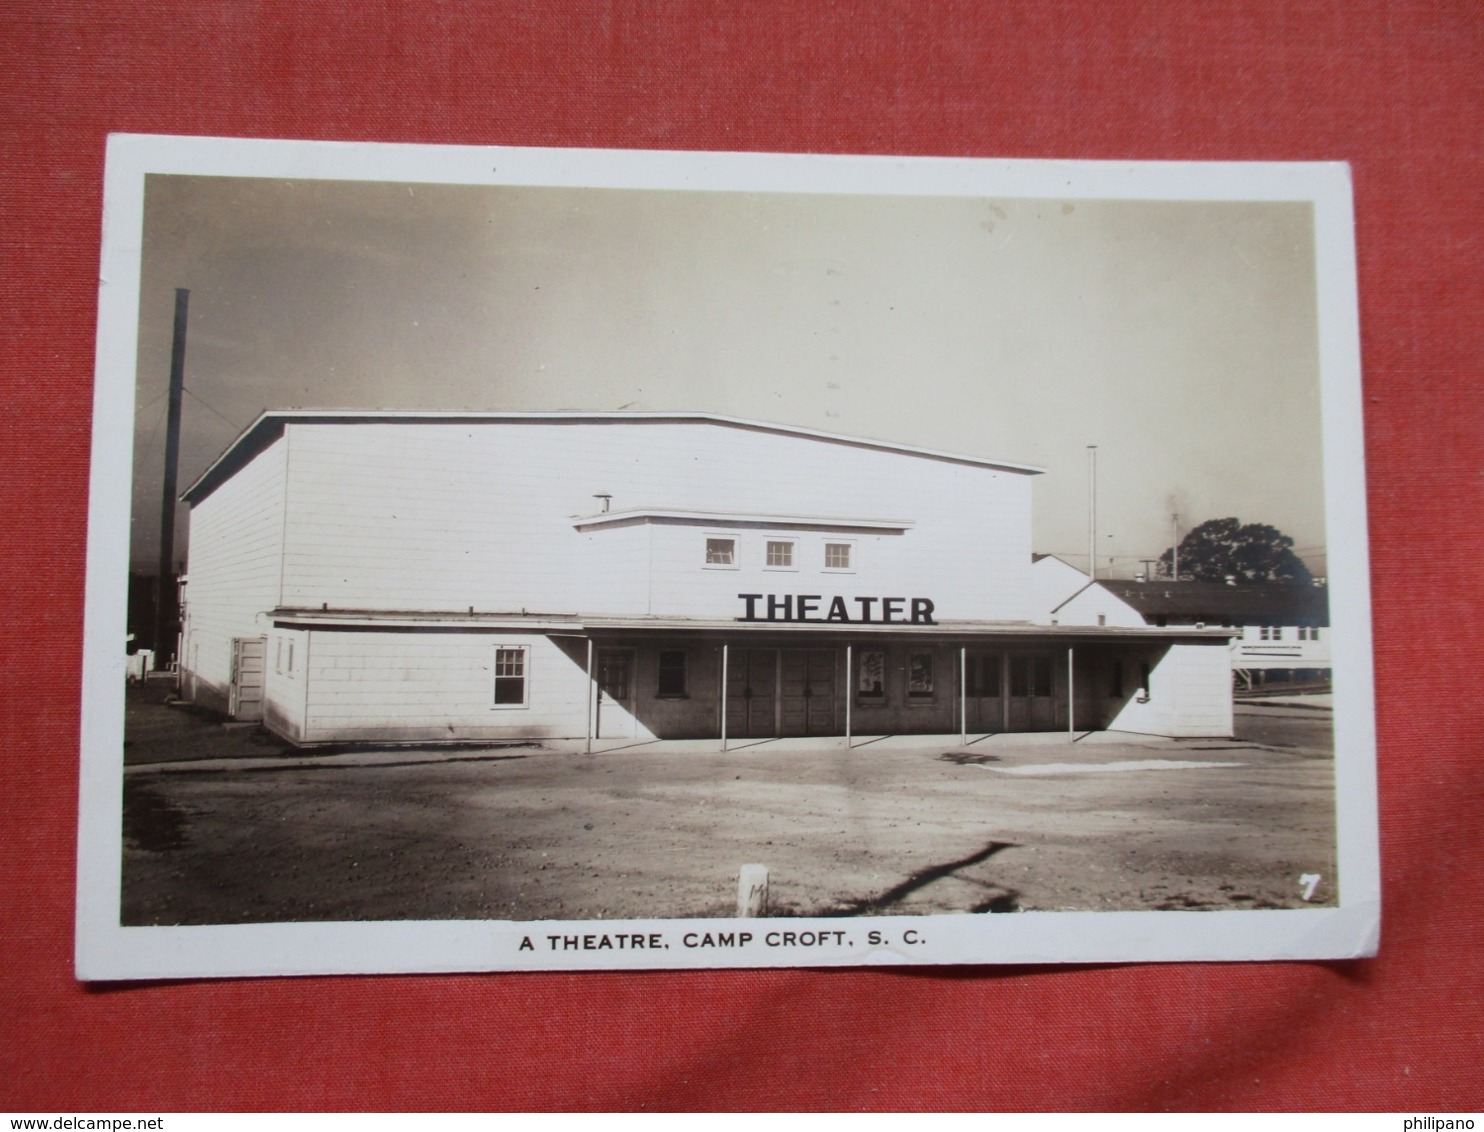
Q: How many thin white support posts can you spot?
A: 5